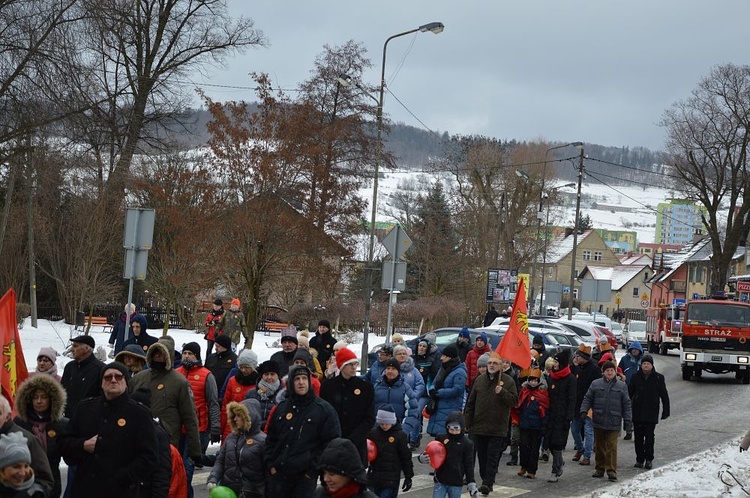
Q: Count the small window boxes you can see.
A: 2